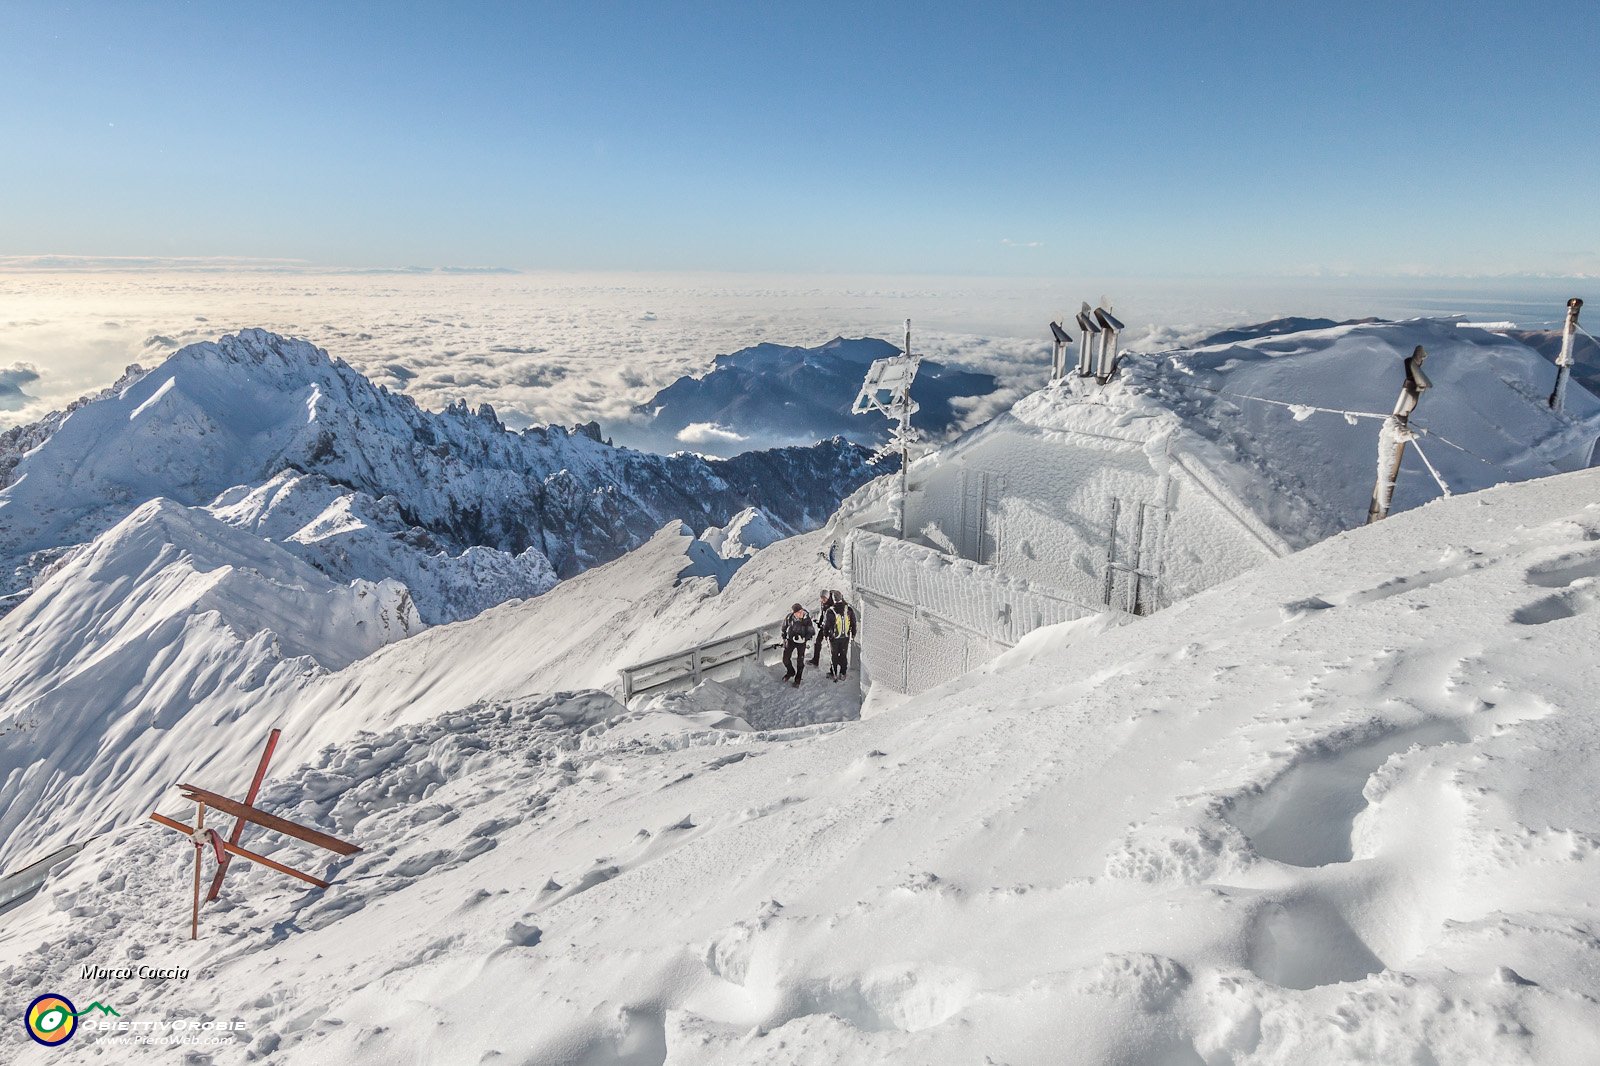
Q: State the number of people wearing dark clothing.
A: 3